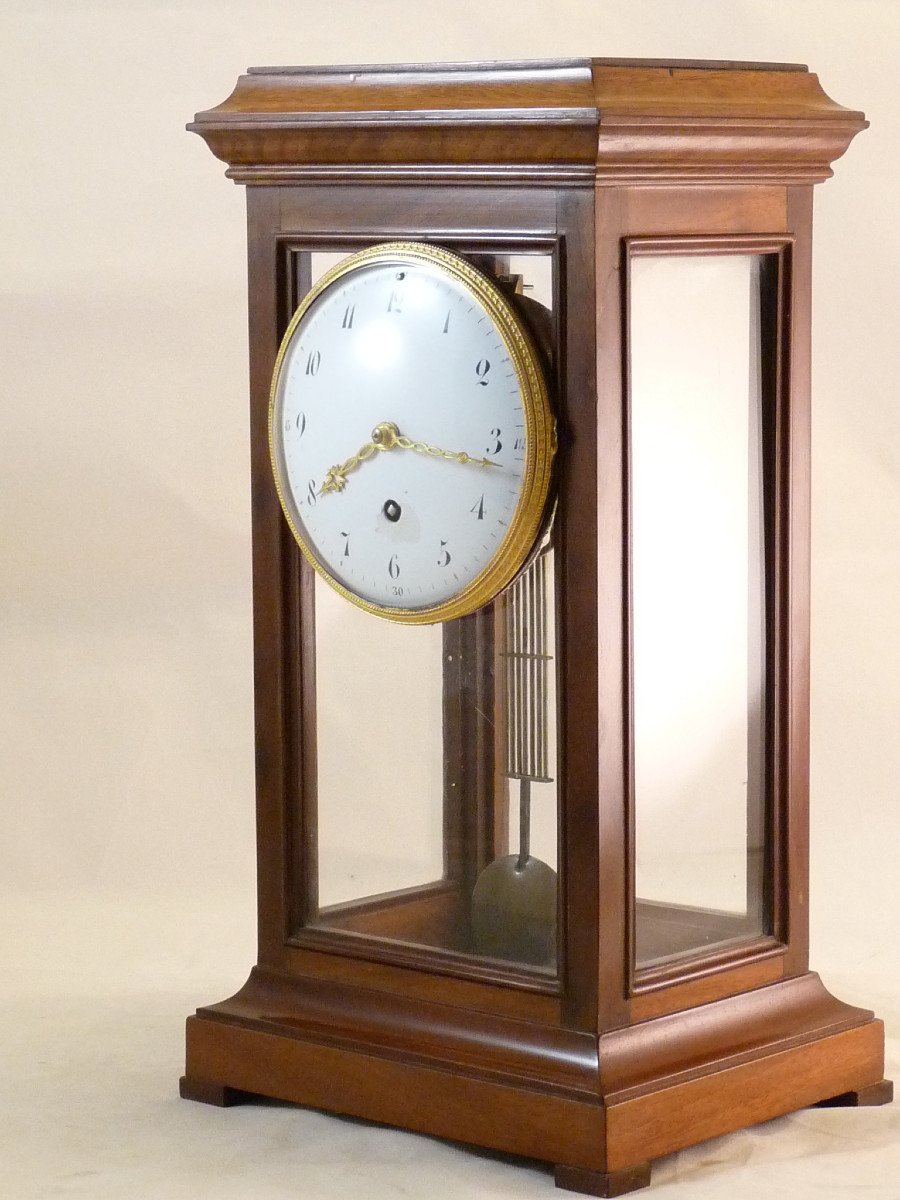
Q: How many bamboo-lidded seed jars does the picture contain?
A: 0